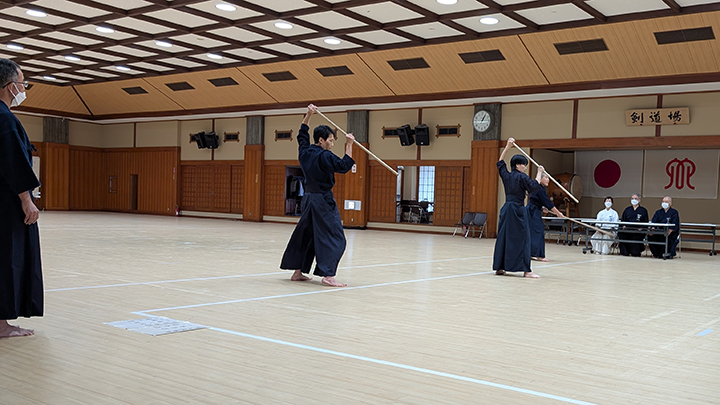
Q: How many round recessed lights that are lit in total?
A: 13